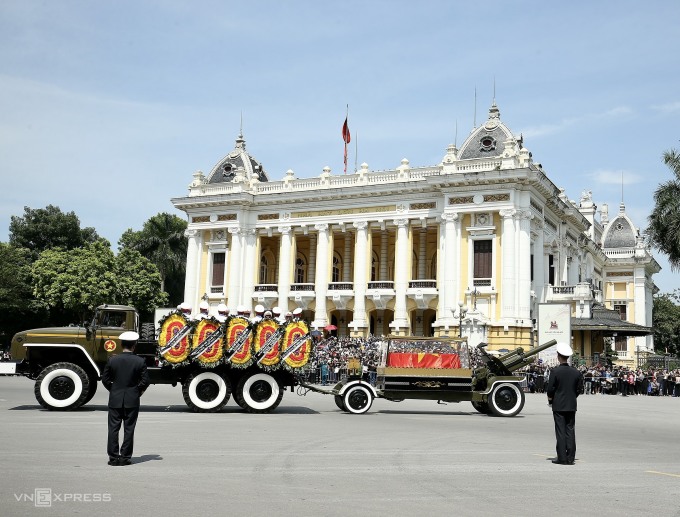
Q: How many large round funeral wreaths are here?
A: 5